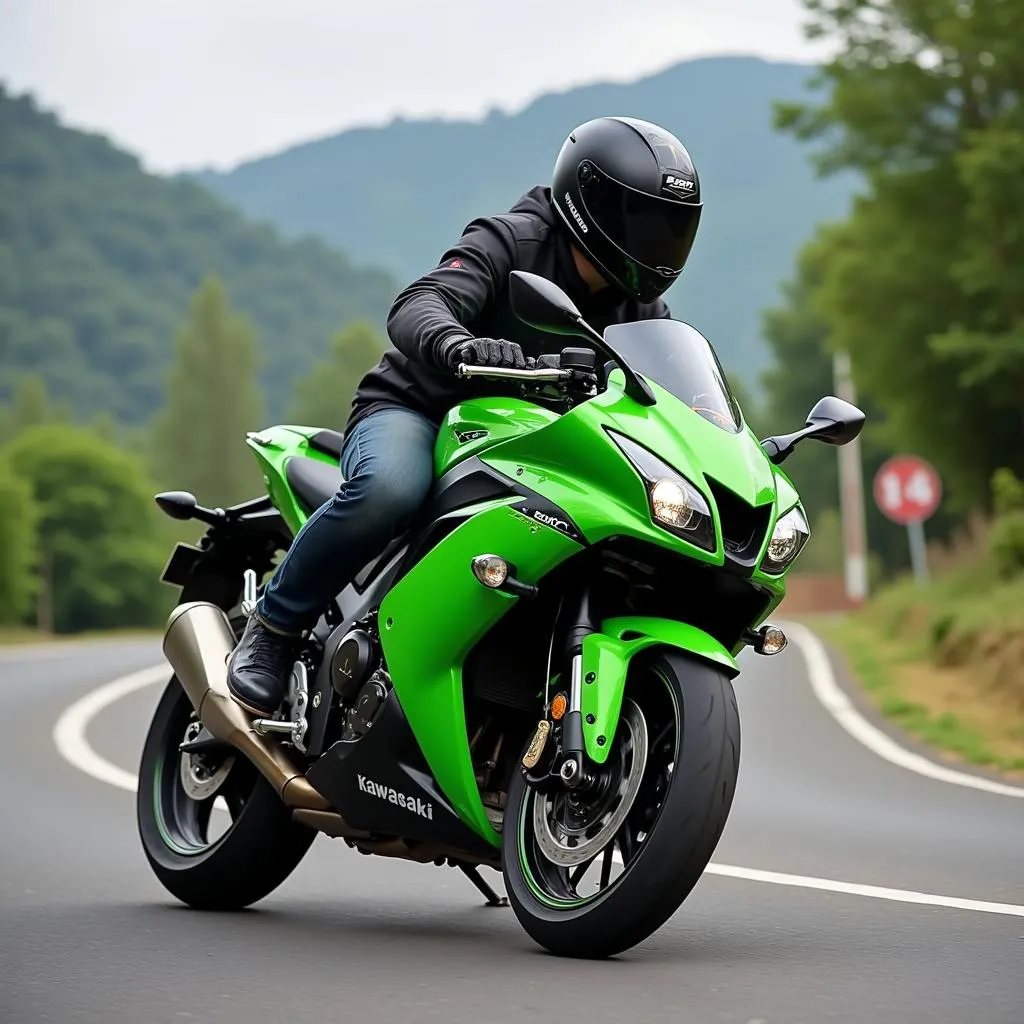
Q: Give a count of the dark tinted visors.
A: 1